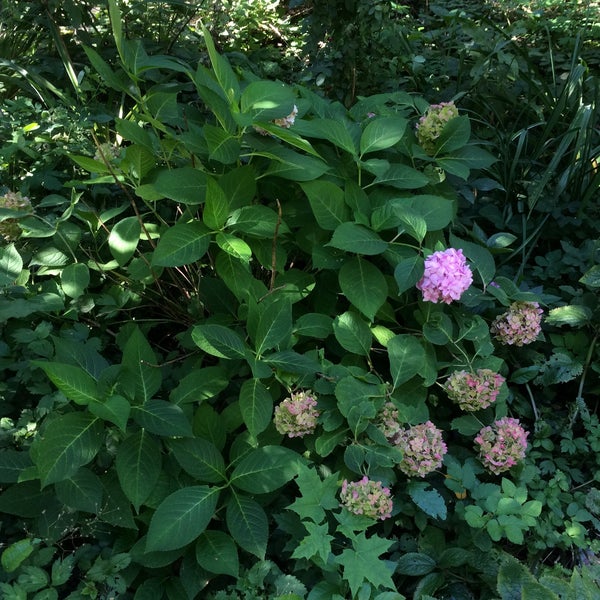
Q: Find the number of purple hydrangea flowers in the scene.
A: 1